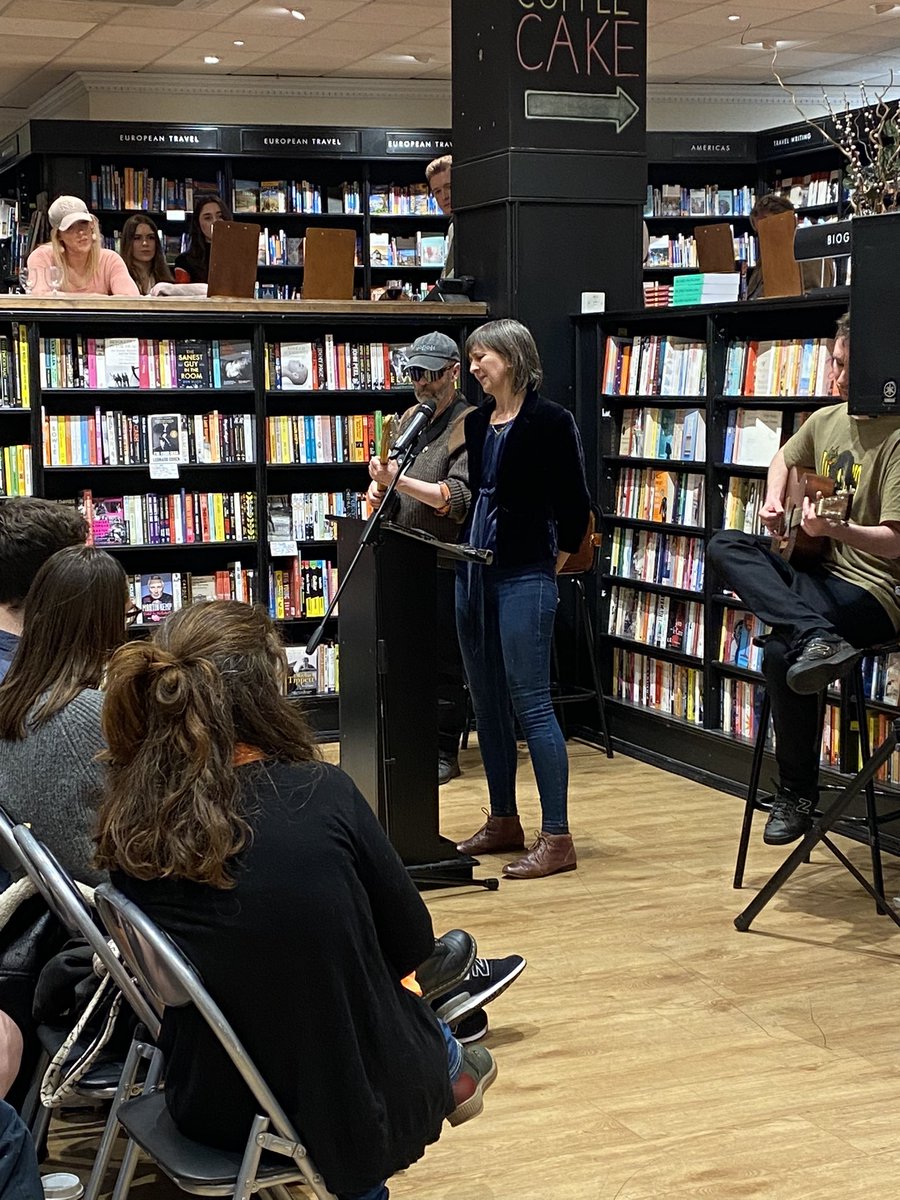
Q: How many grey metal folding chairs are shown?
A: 3